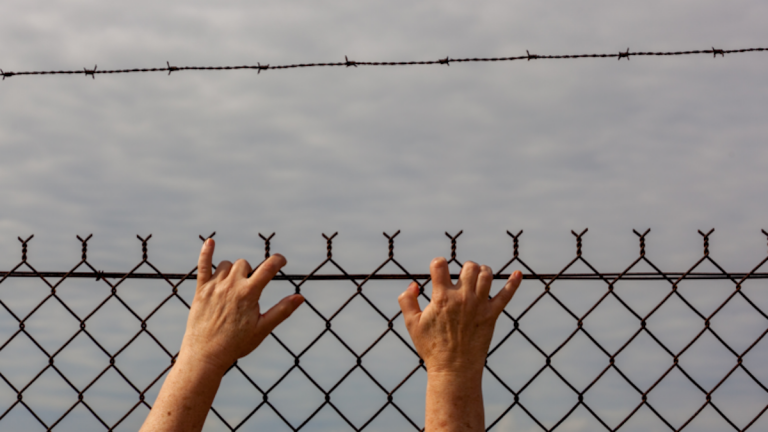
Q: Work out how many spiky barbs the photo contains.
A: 9